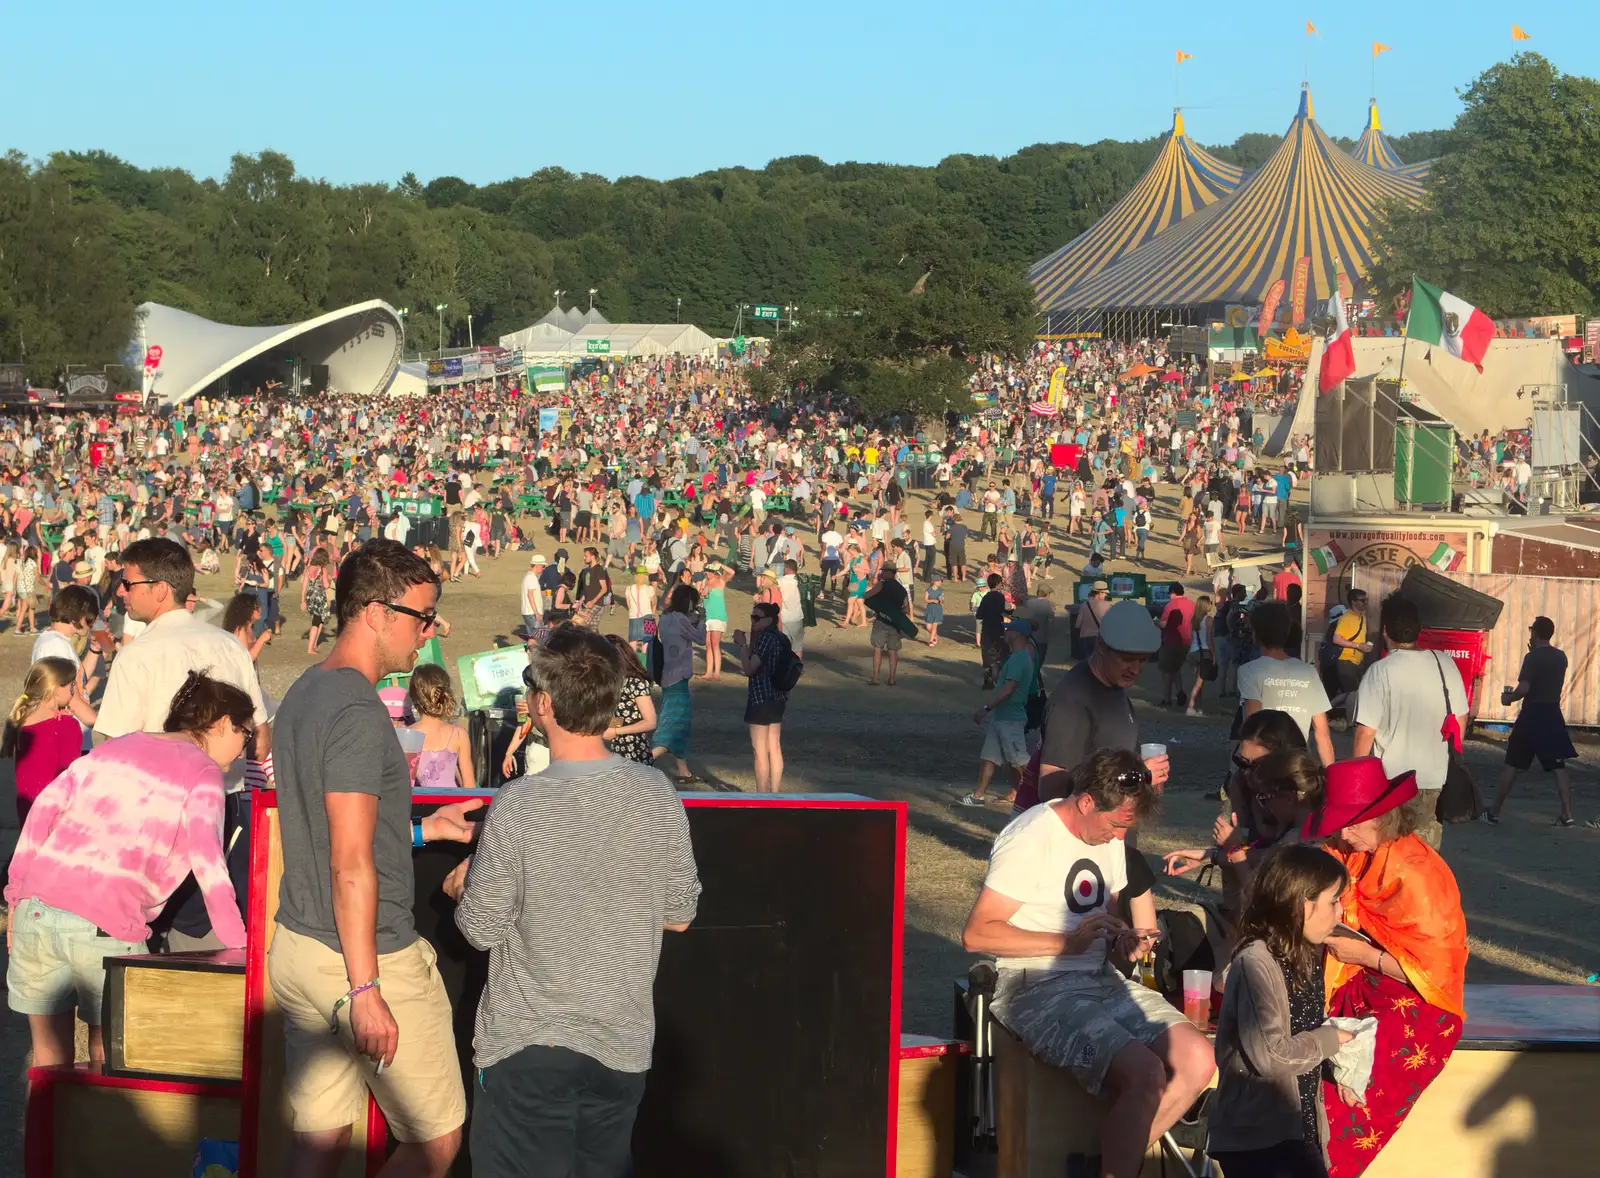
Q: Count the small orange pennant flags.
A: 4